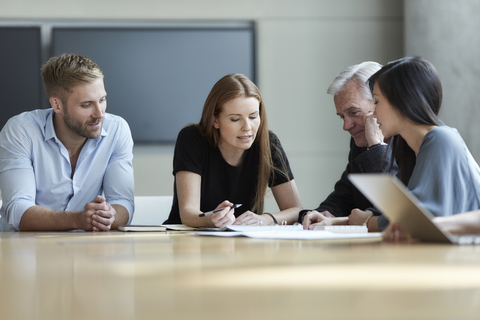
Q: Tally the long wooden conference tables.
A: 1